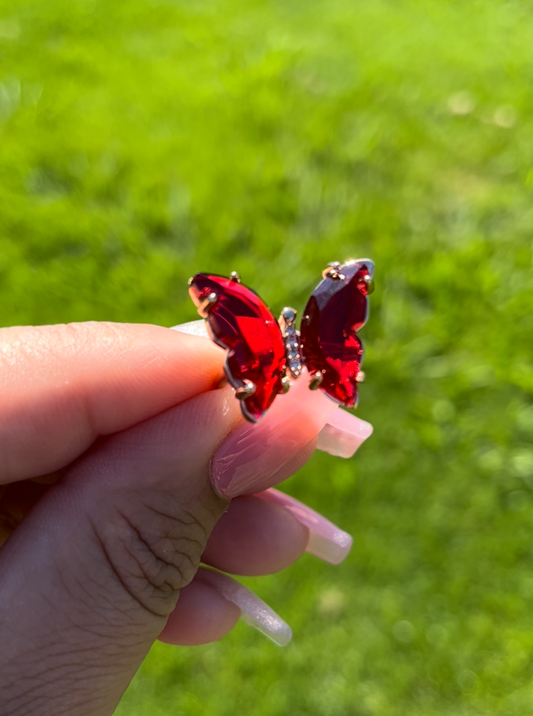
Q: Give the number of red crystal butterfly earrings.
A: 1